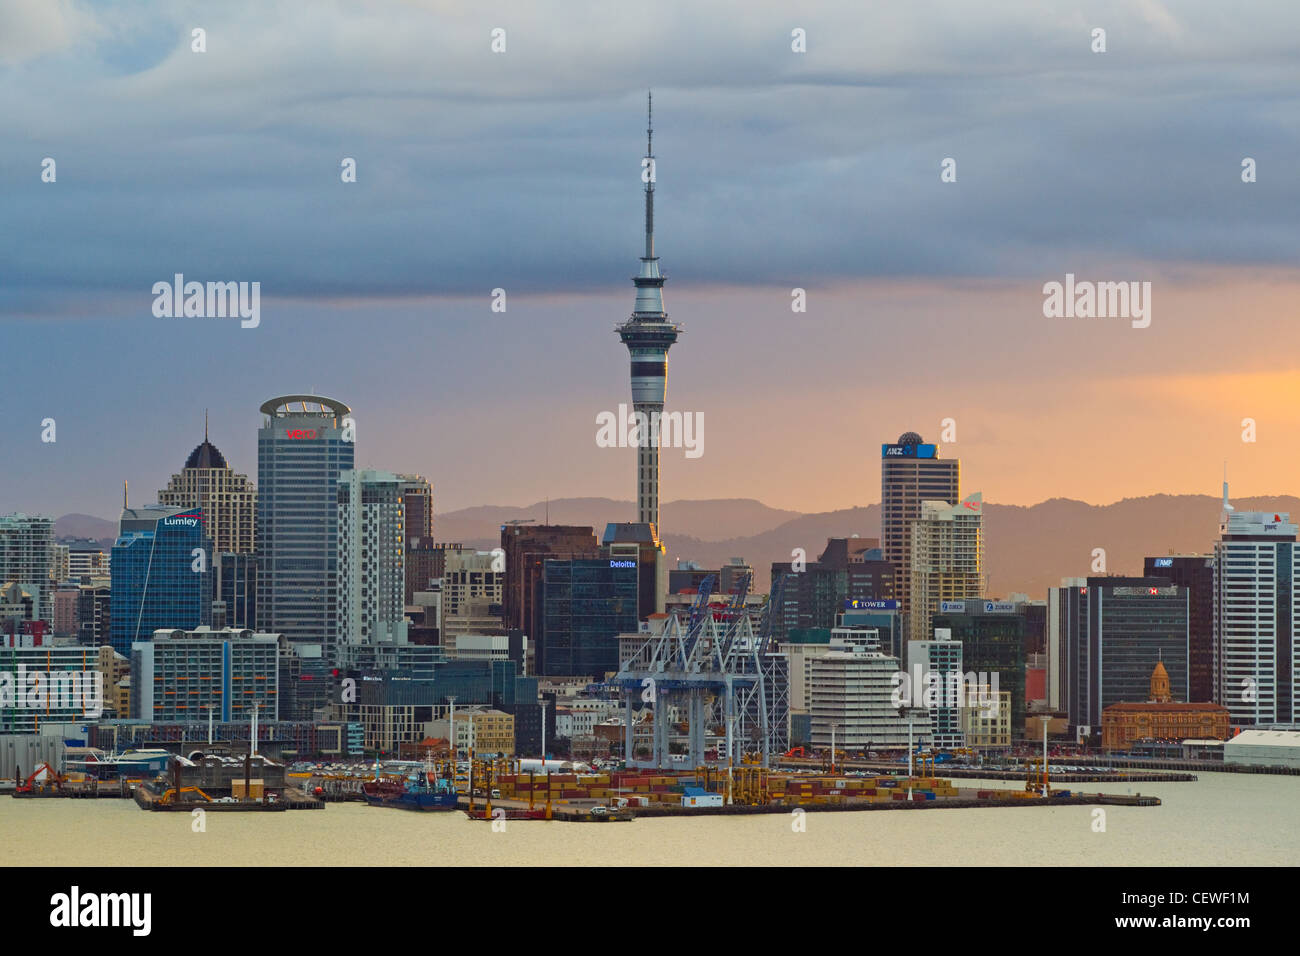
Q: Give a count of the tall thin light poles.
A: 10